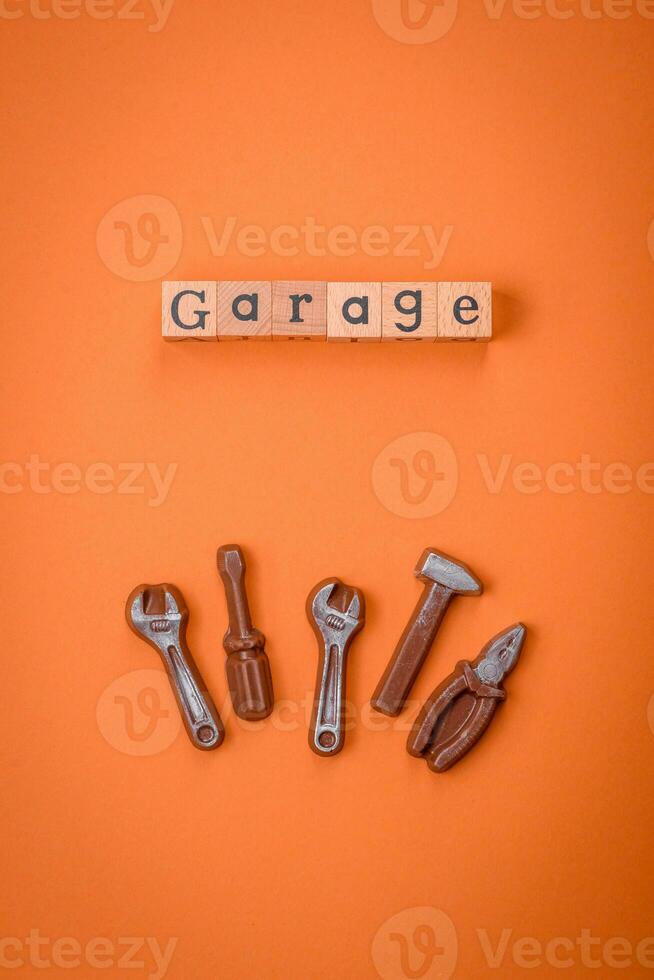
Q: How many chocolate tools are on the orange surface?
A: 5